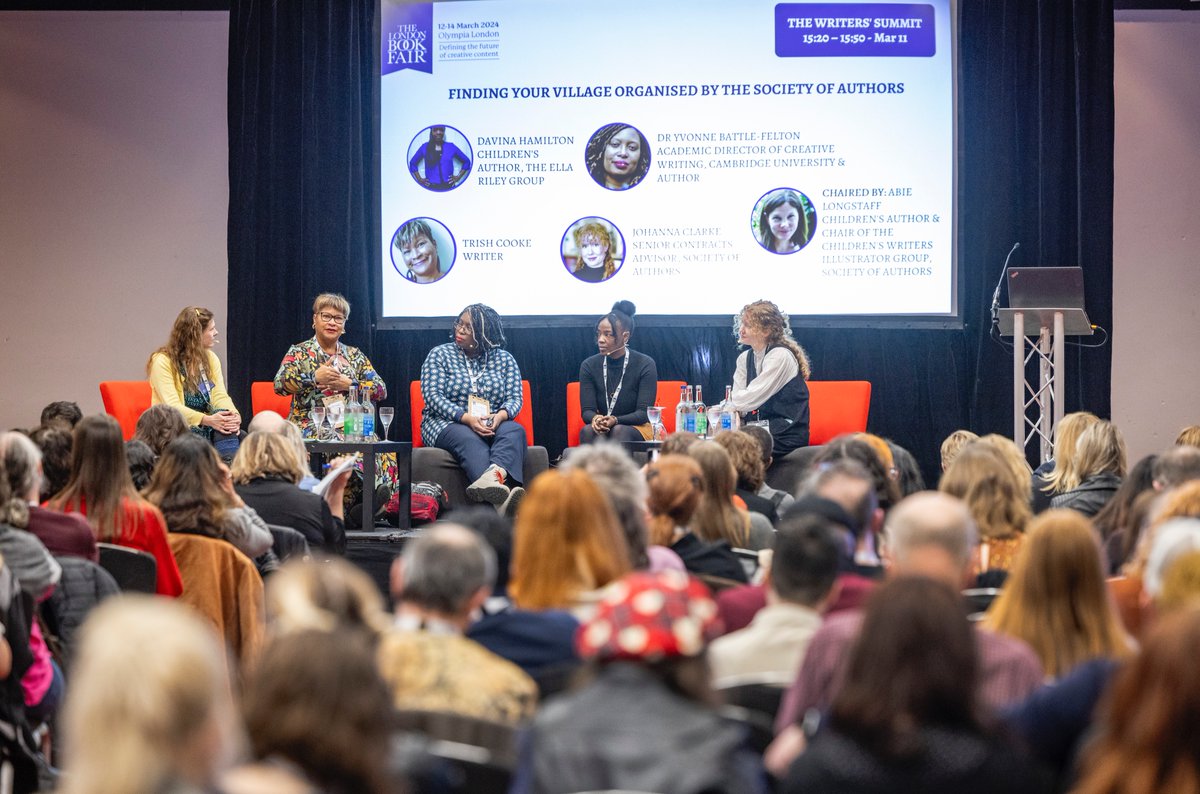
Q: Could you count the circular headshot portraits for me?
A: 5